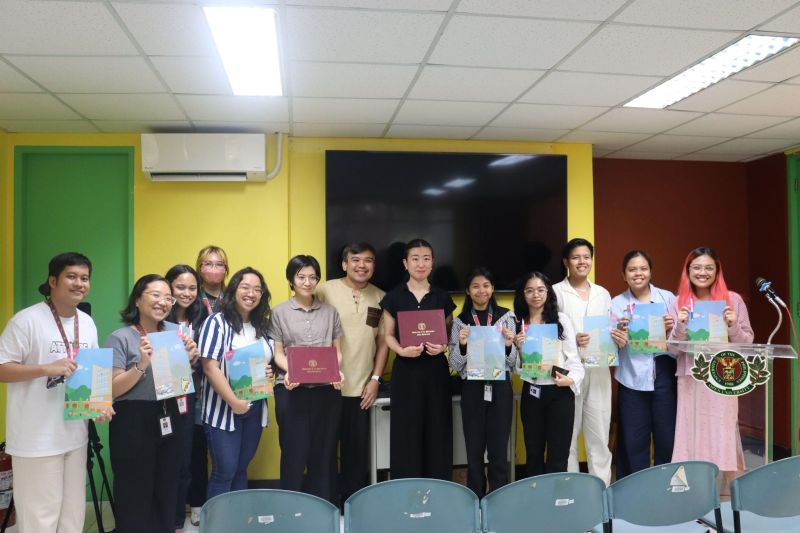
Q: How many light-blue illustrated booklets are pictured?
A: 8